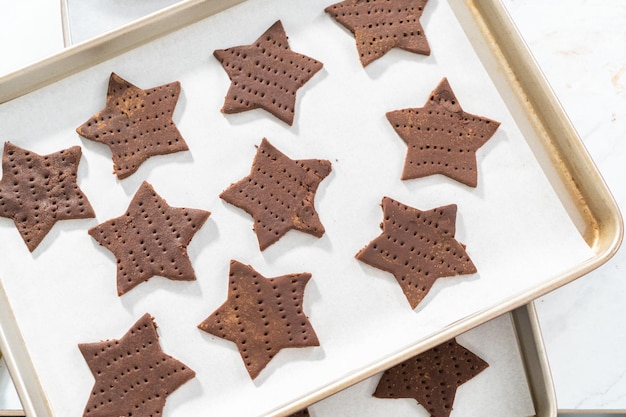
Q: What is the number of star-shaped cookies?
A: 11